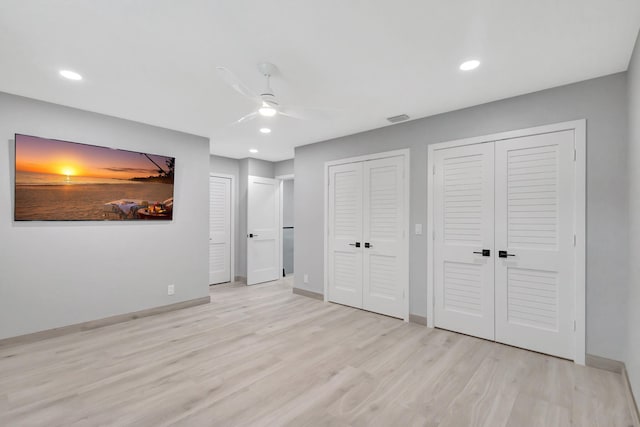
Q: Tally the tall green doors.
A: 0